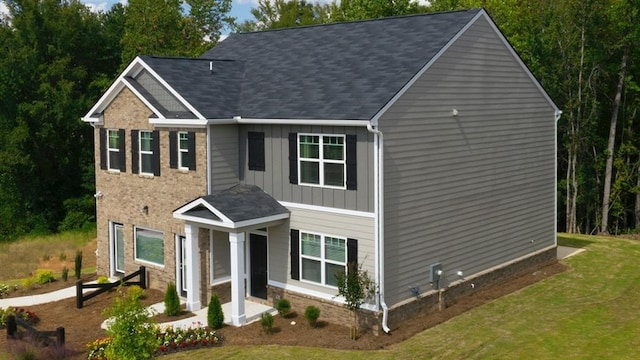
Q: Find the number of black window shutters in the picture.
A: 11